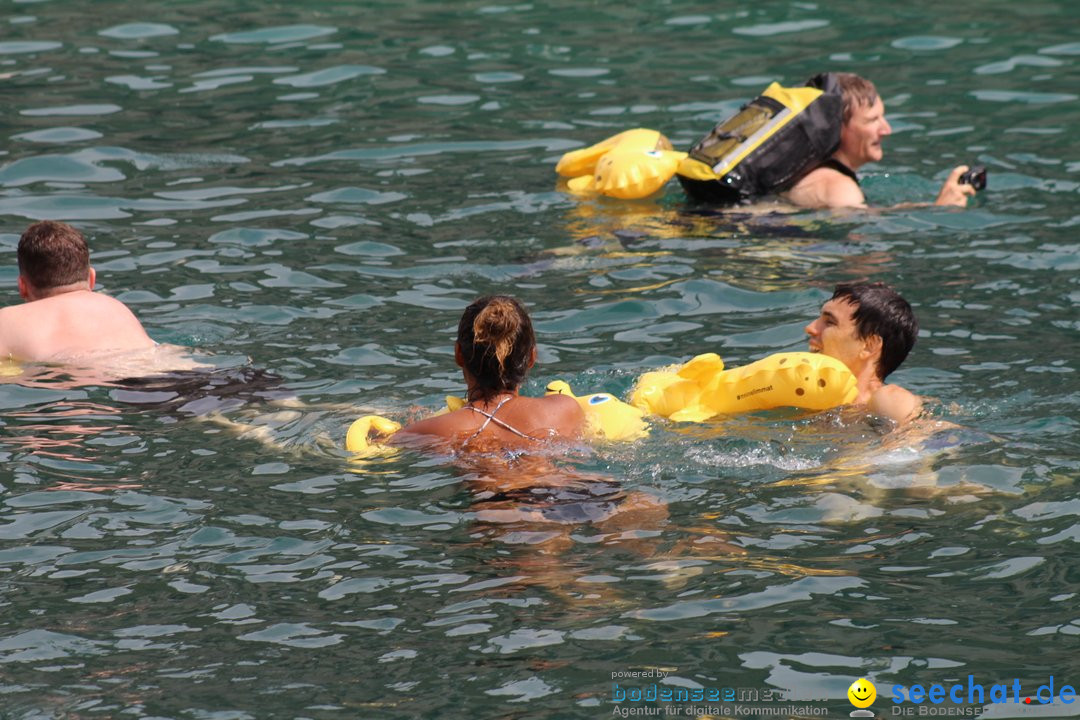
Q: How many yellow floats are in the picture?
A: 3